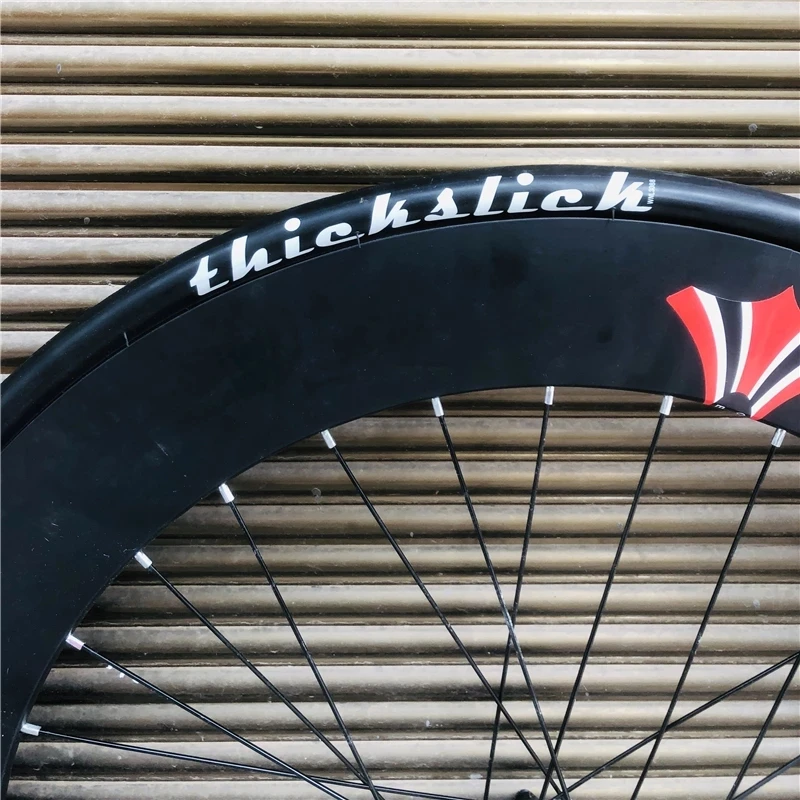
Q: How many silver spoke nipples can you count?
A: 9